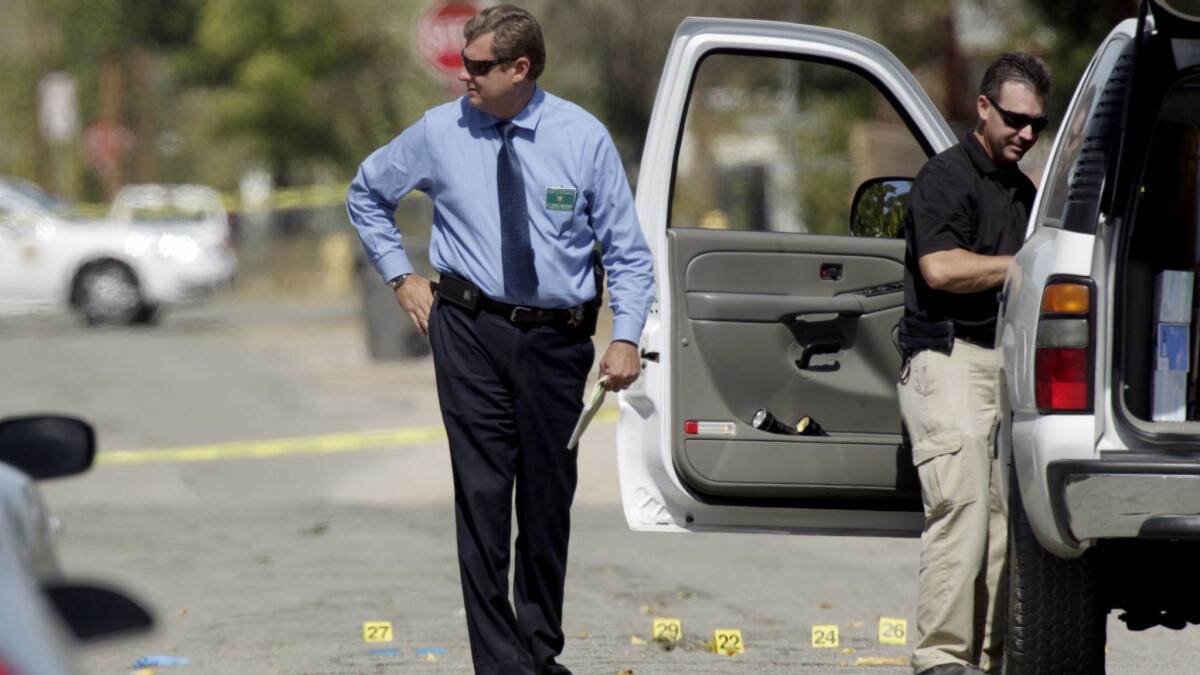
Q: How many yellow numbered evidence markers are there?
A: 5